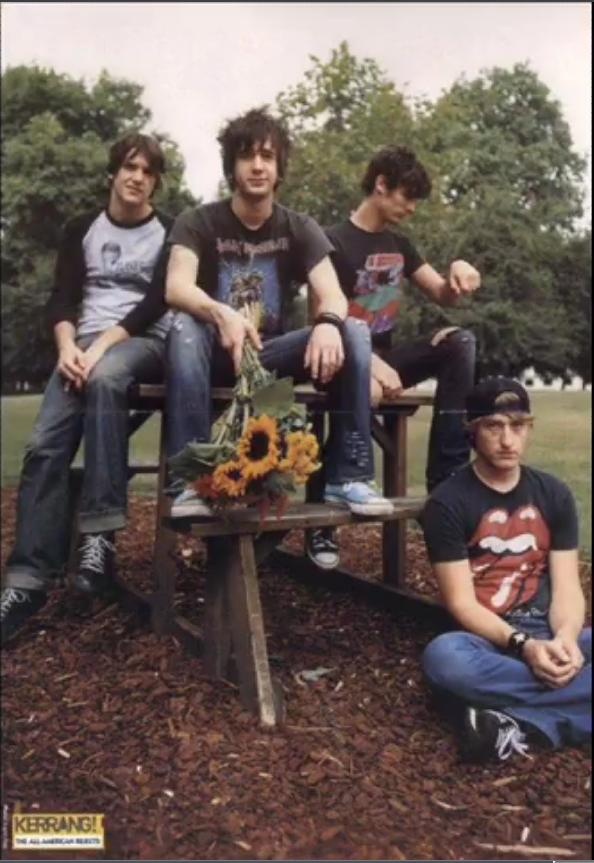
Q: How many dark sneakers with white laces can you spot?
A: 4